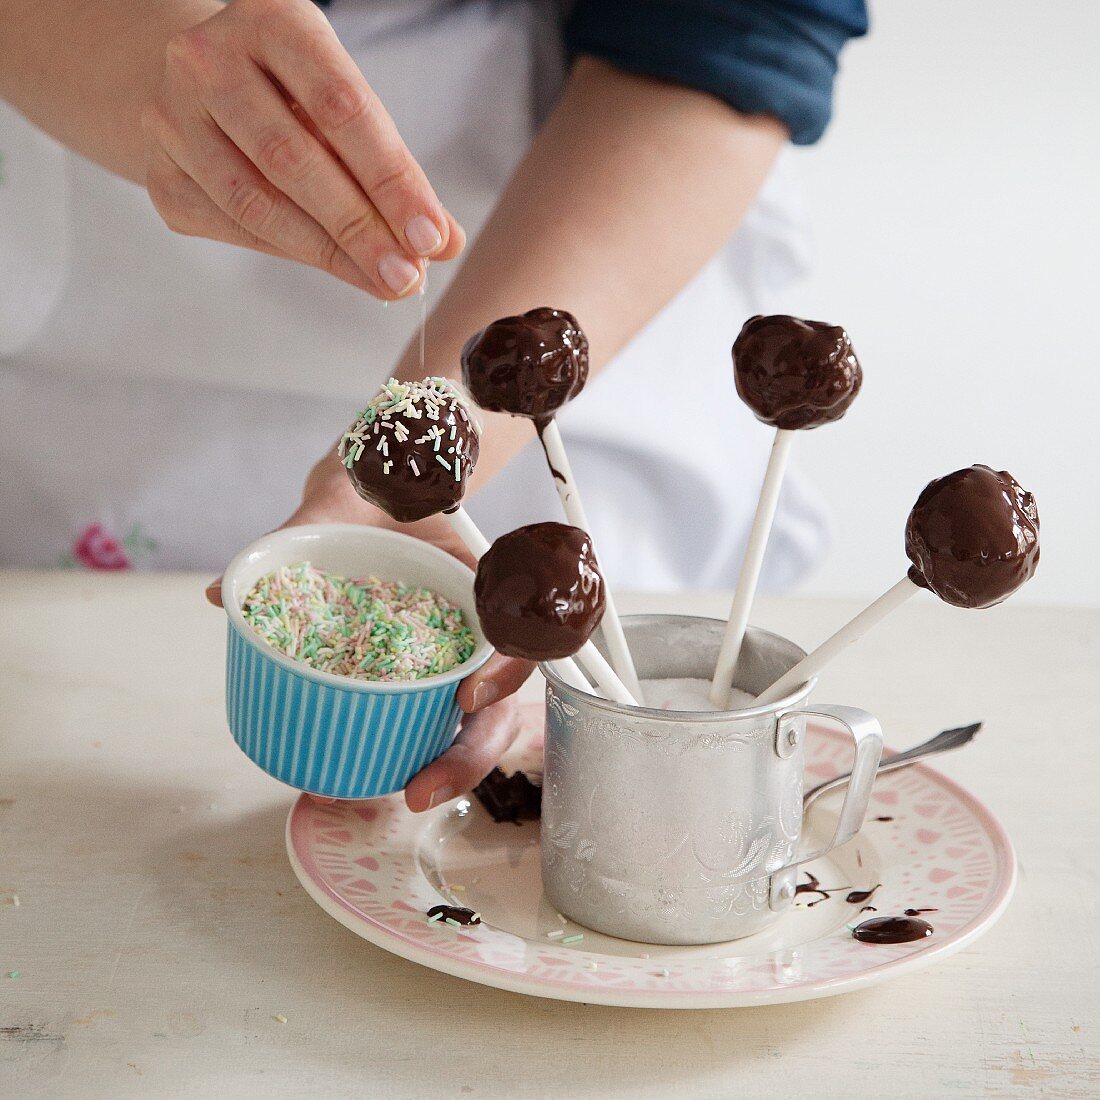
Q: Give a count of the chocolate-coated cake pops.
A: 5